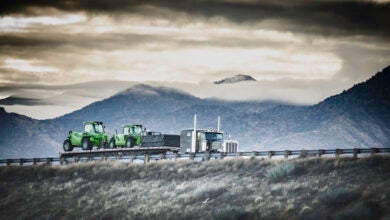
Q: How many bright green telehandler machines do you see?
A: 2